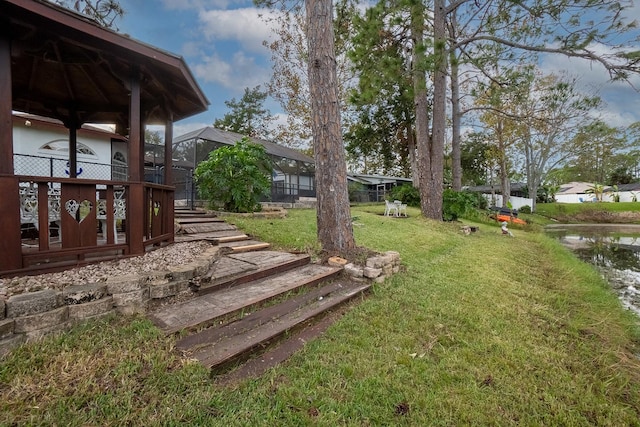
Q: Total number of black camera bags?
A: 0